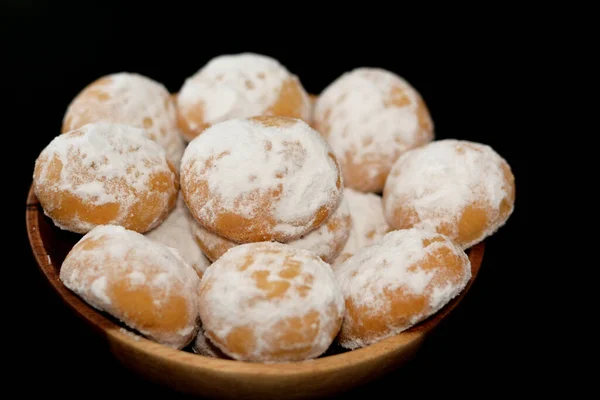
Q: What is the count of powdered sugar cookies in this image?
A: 12